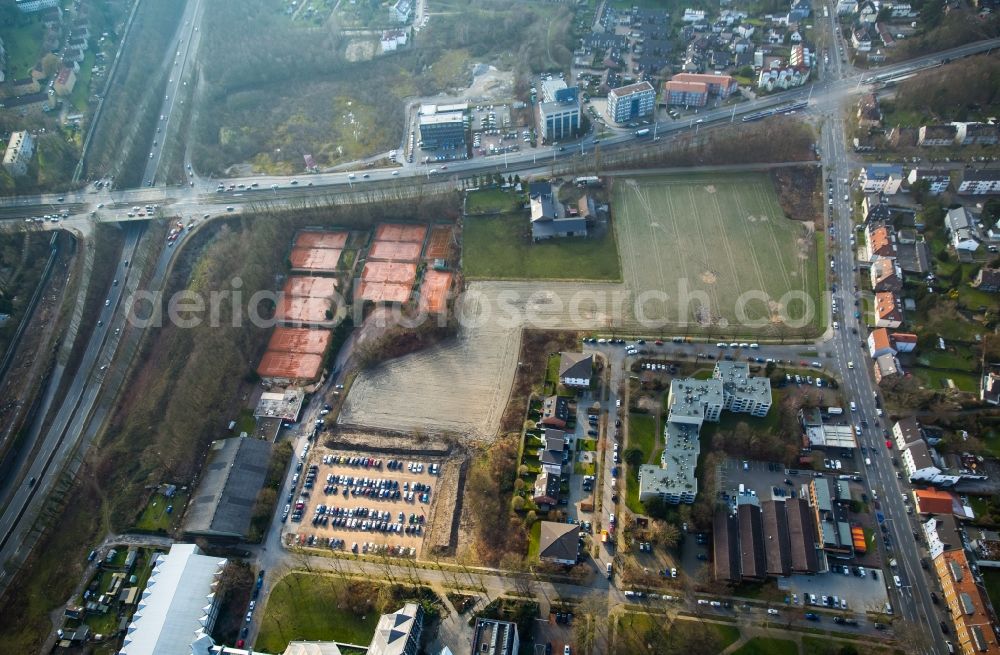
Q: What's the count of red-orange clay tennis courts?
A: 12